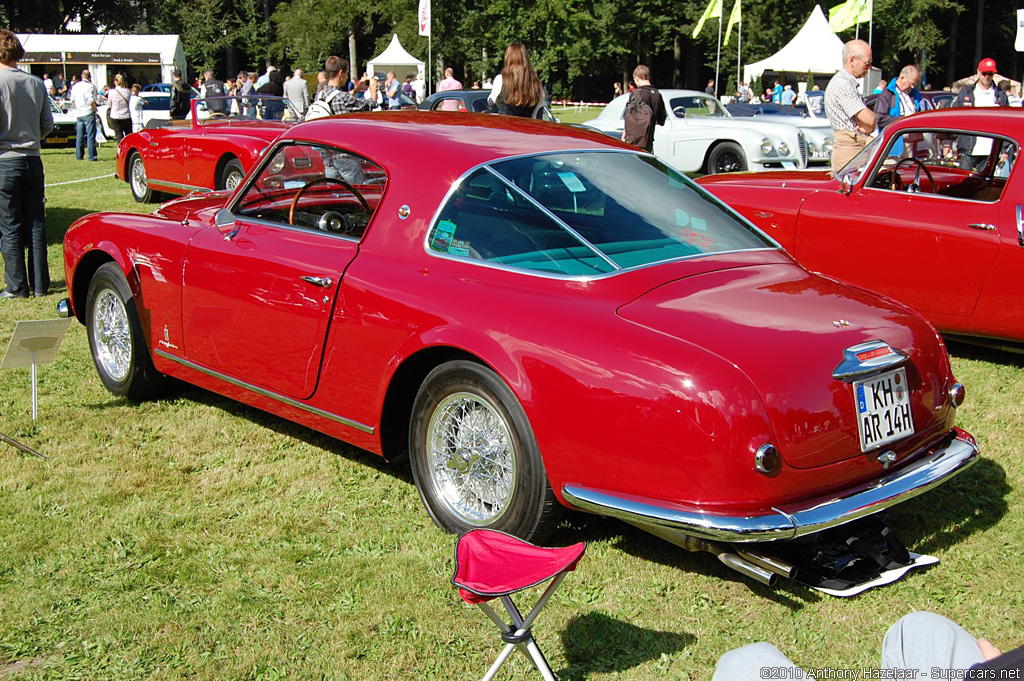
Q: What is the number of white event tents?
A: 3